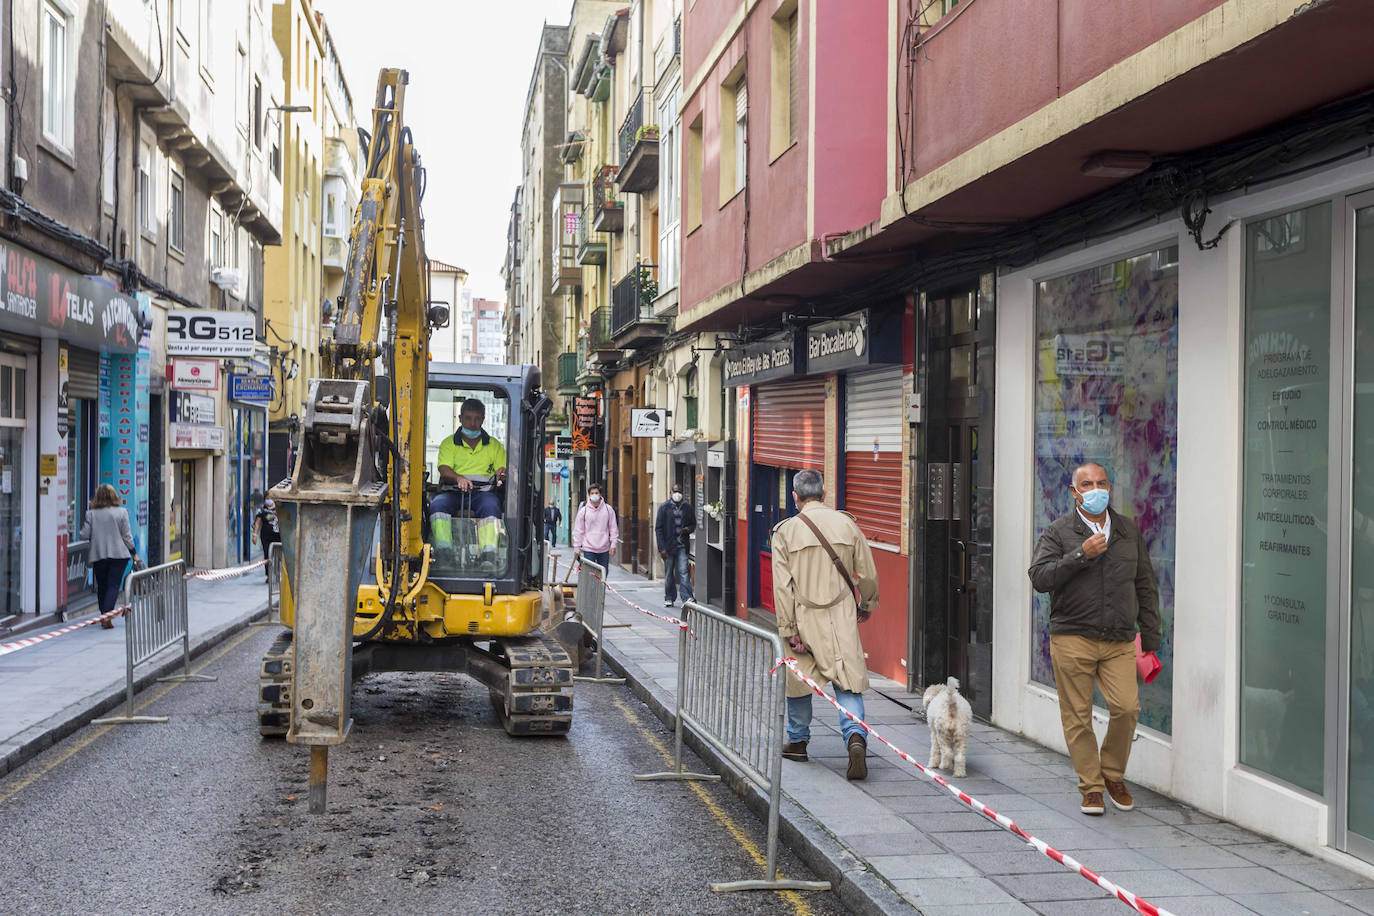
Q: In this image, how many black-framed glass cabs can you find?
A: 1